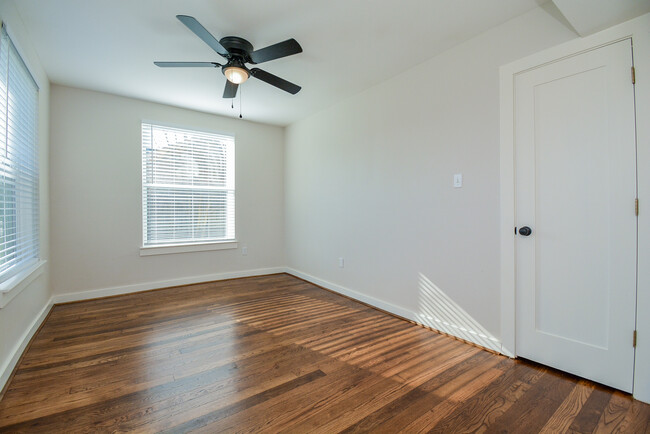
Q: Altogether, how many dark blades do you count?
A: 5